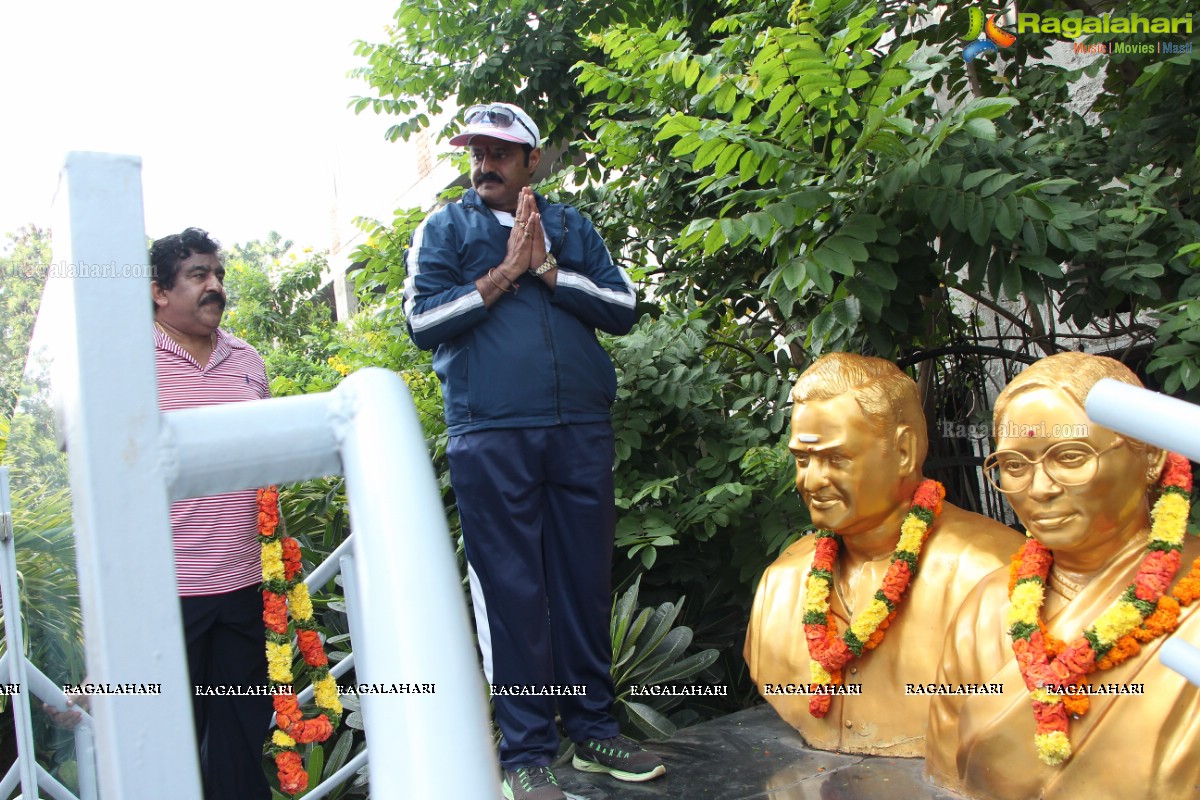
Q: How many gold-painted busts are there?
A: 2